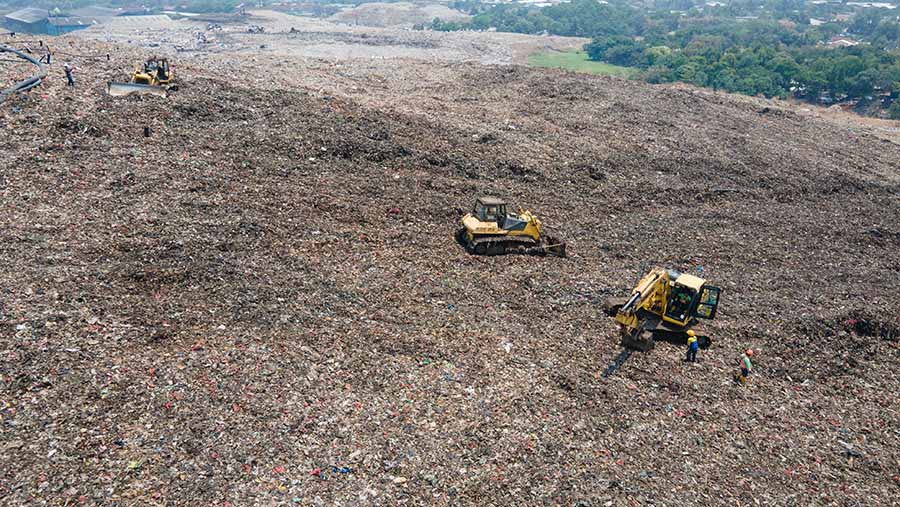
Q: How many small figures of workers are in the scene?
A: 3